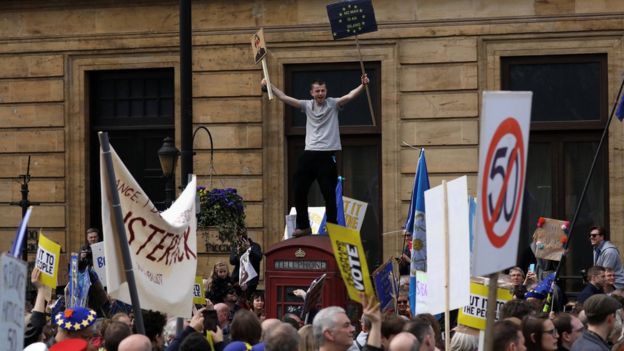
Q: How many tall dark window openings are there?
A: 3